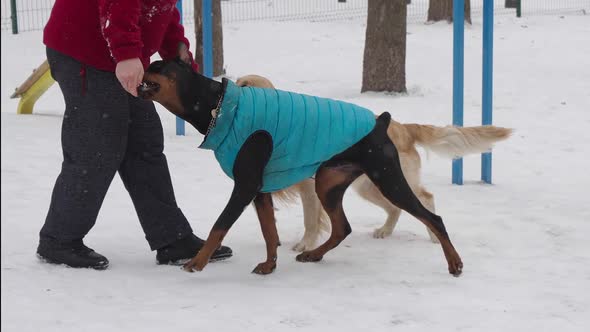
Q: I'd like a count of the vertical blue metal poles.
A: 4